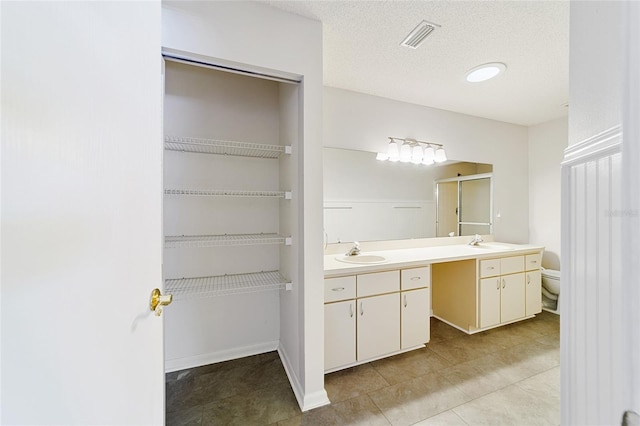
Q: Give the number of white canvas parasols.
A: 0